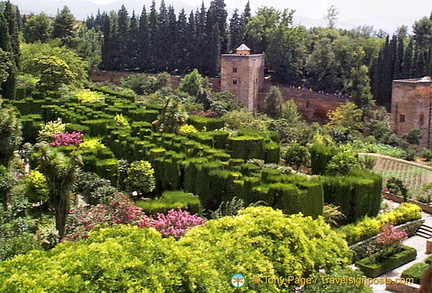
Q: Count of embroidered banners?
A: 0